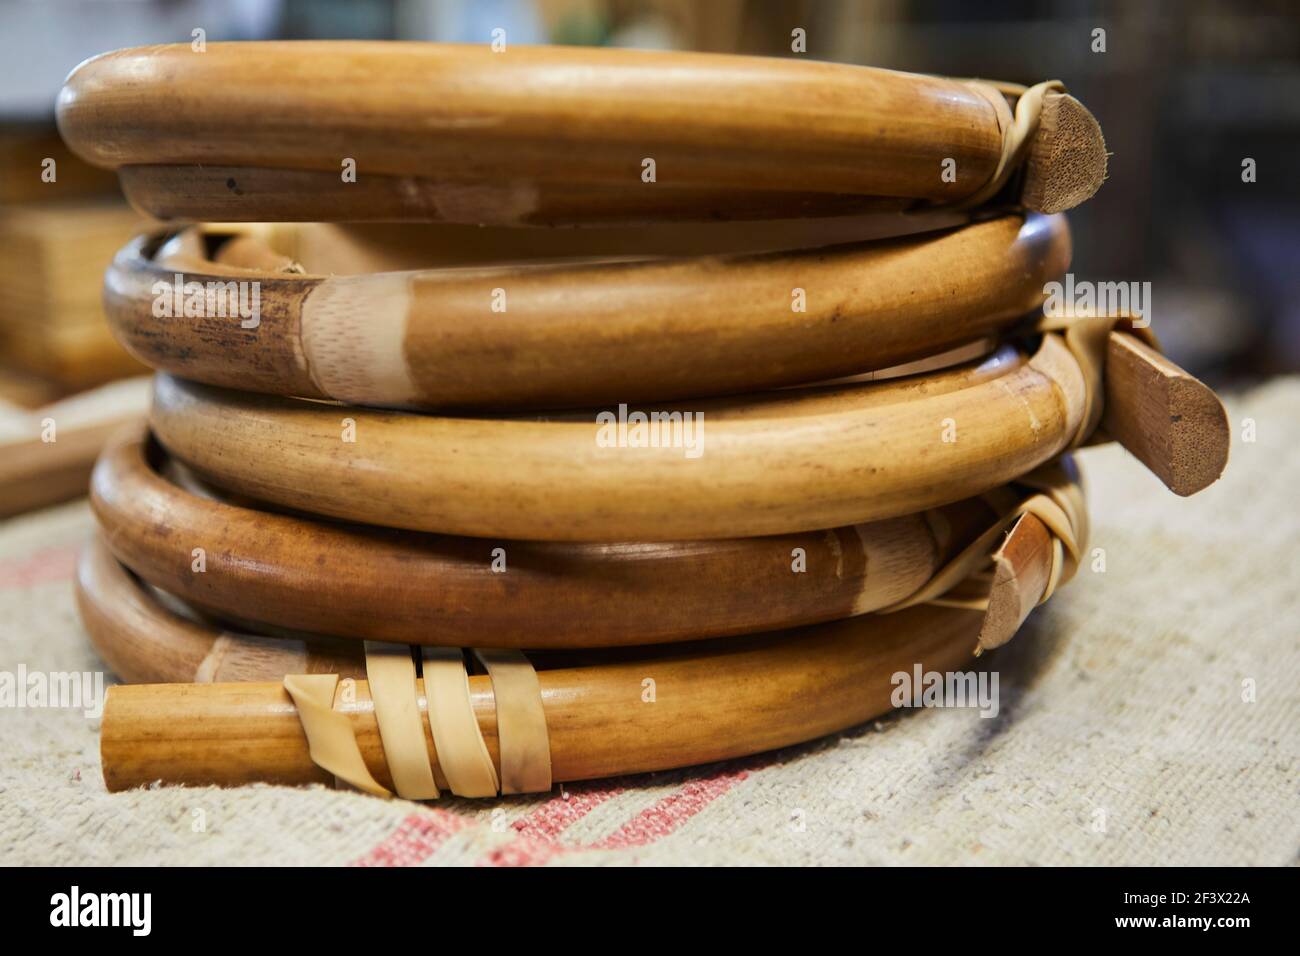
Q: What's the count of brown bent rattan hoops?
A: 5